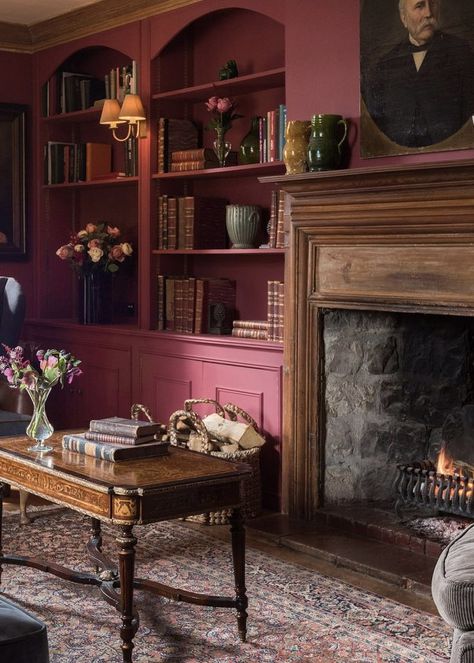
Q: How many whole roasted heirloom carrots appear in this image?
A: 0